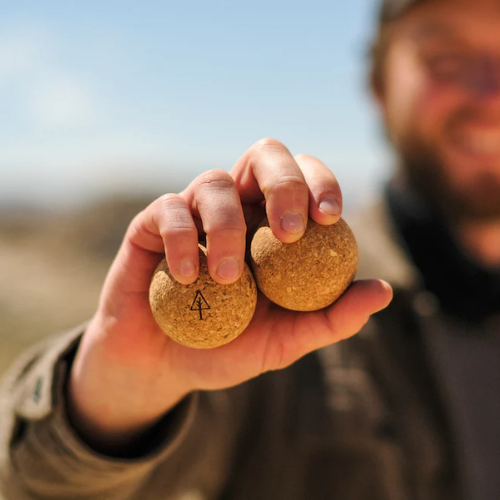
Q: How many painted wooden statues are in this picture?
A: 0